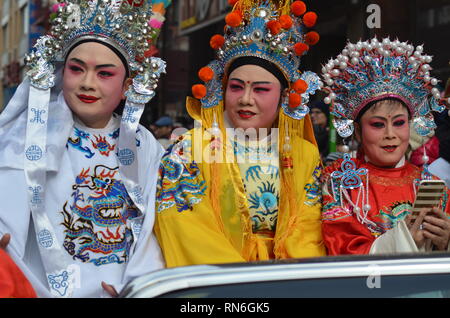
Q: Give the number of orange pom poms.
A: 13